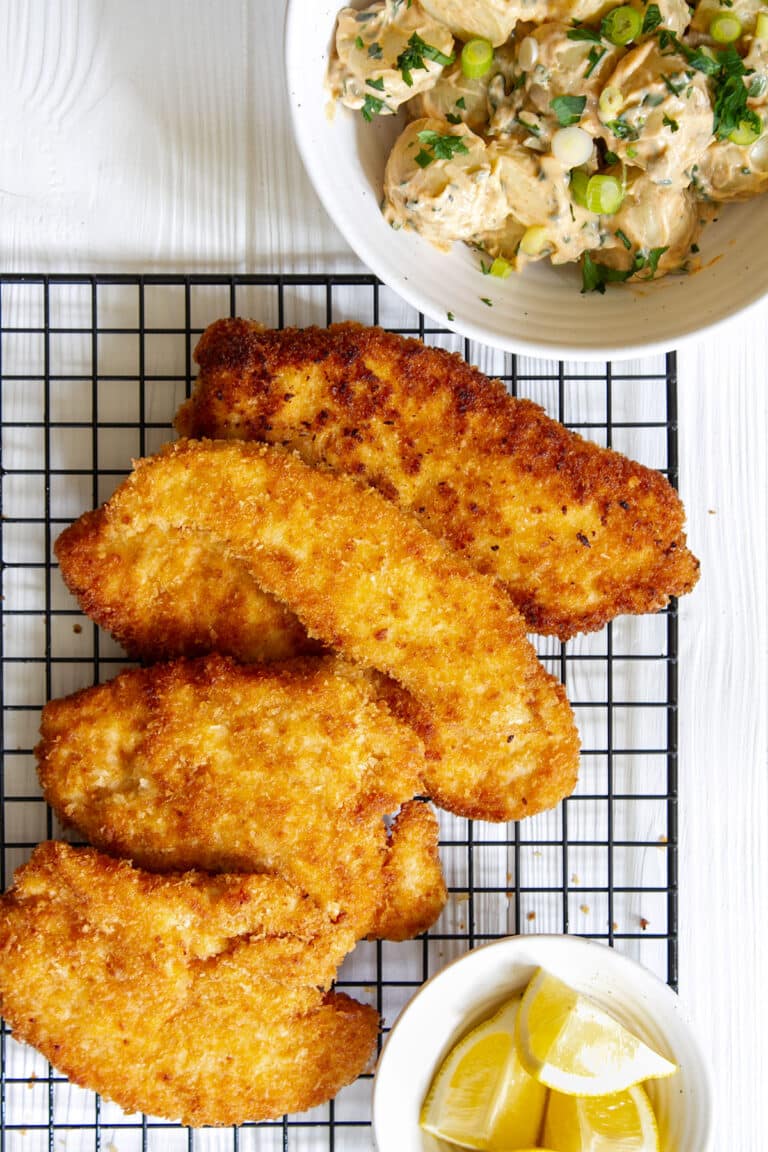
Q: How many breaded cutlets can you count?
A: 4